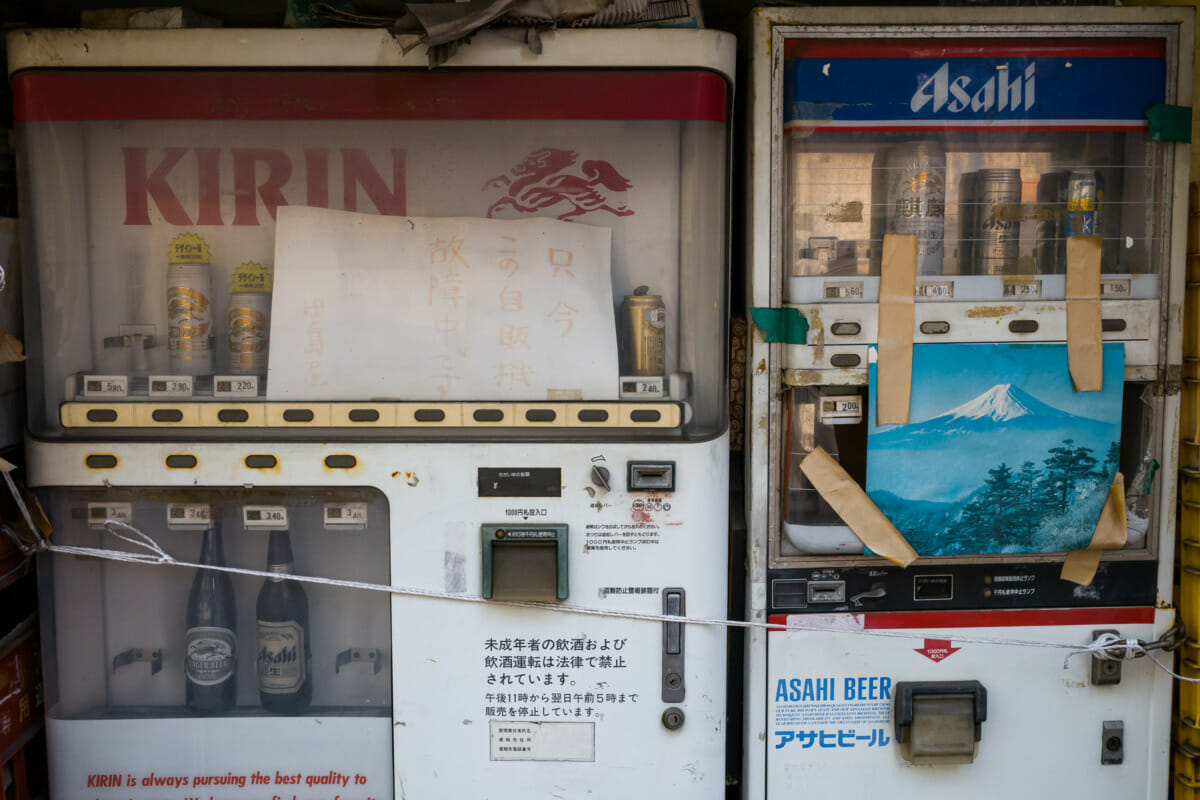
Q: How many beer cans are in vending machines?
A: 6